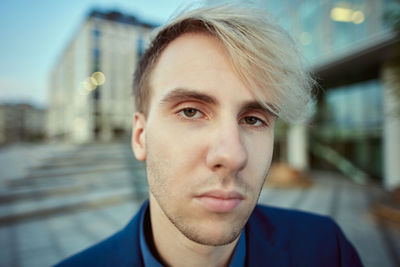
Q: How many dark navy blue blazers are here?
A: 1